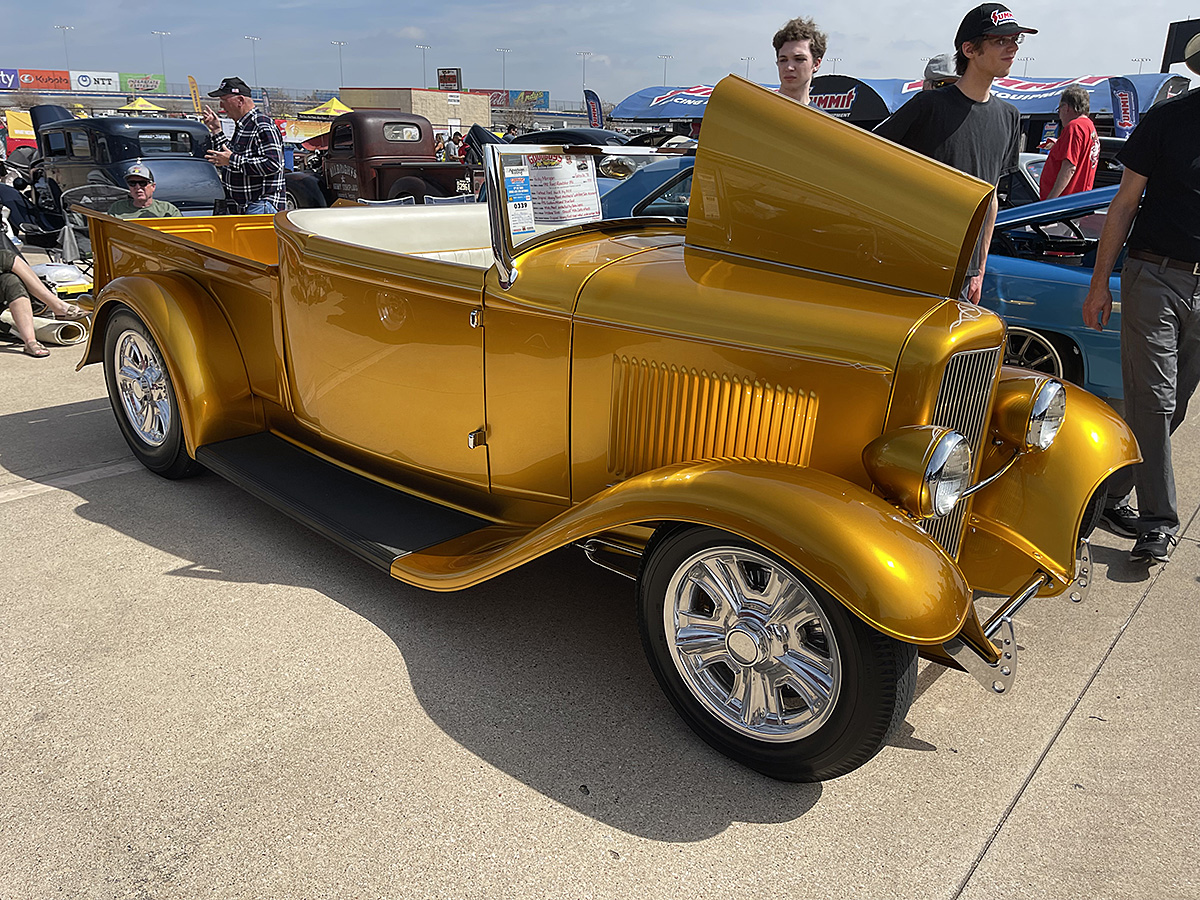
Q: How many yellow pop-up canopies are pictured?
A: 2